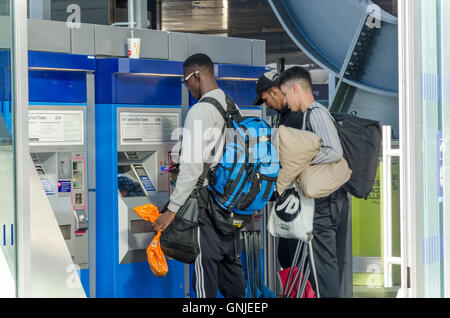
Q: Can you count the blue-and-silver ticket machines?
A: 3